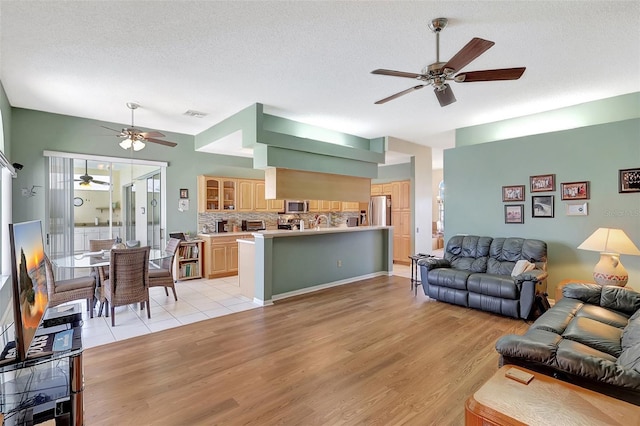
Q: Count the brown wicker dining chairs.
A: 4